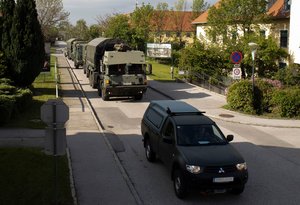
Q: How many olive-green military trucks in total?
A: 3